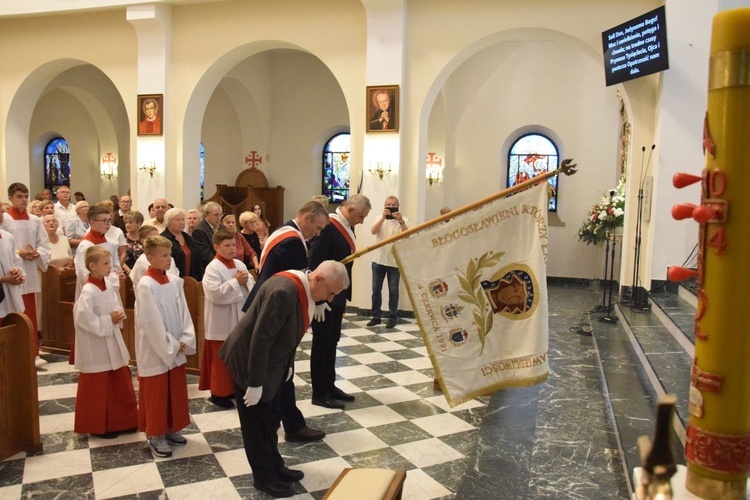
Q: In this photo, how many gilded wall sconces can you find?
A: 4